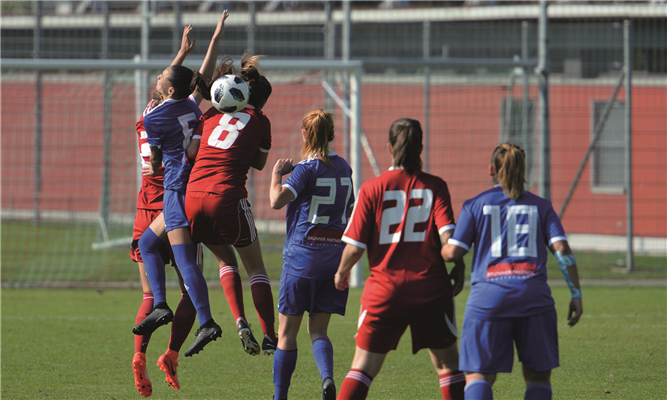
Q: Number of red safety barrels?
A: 0